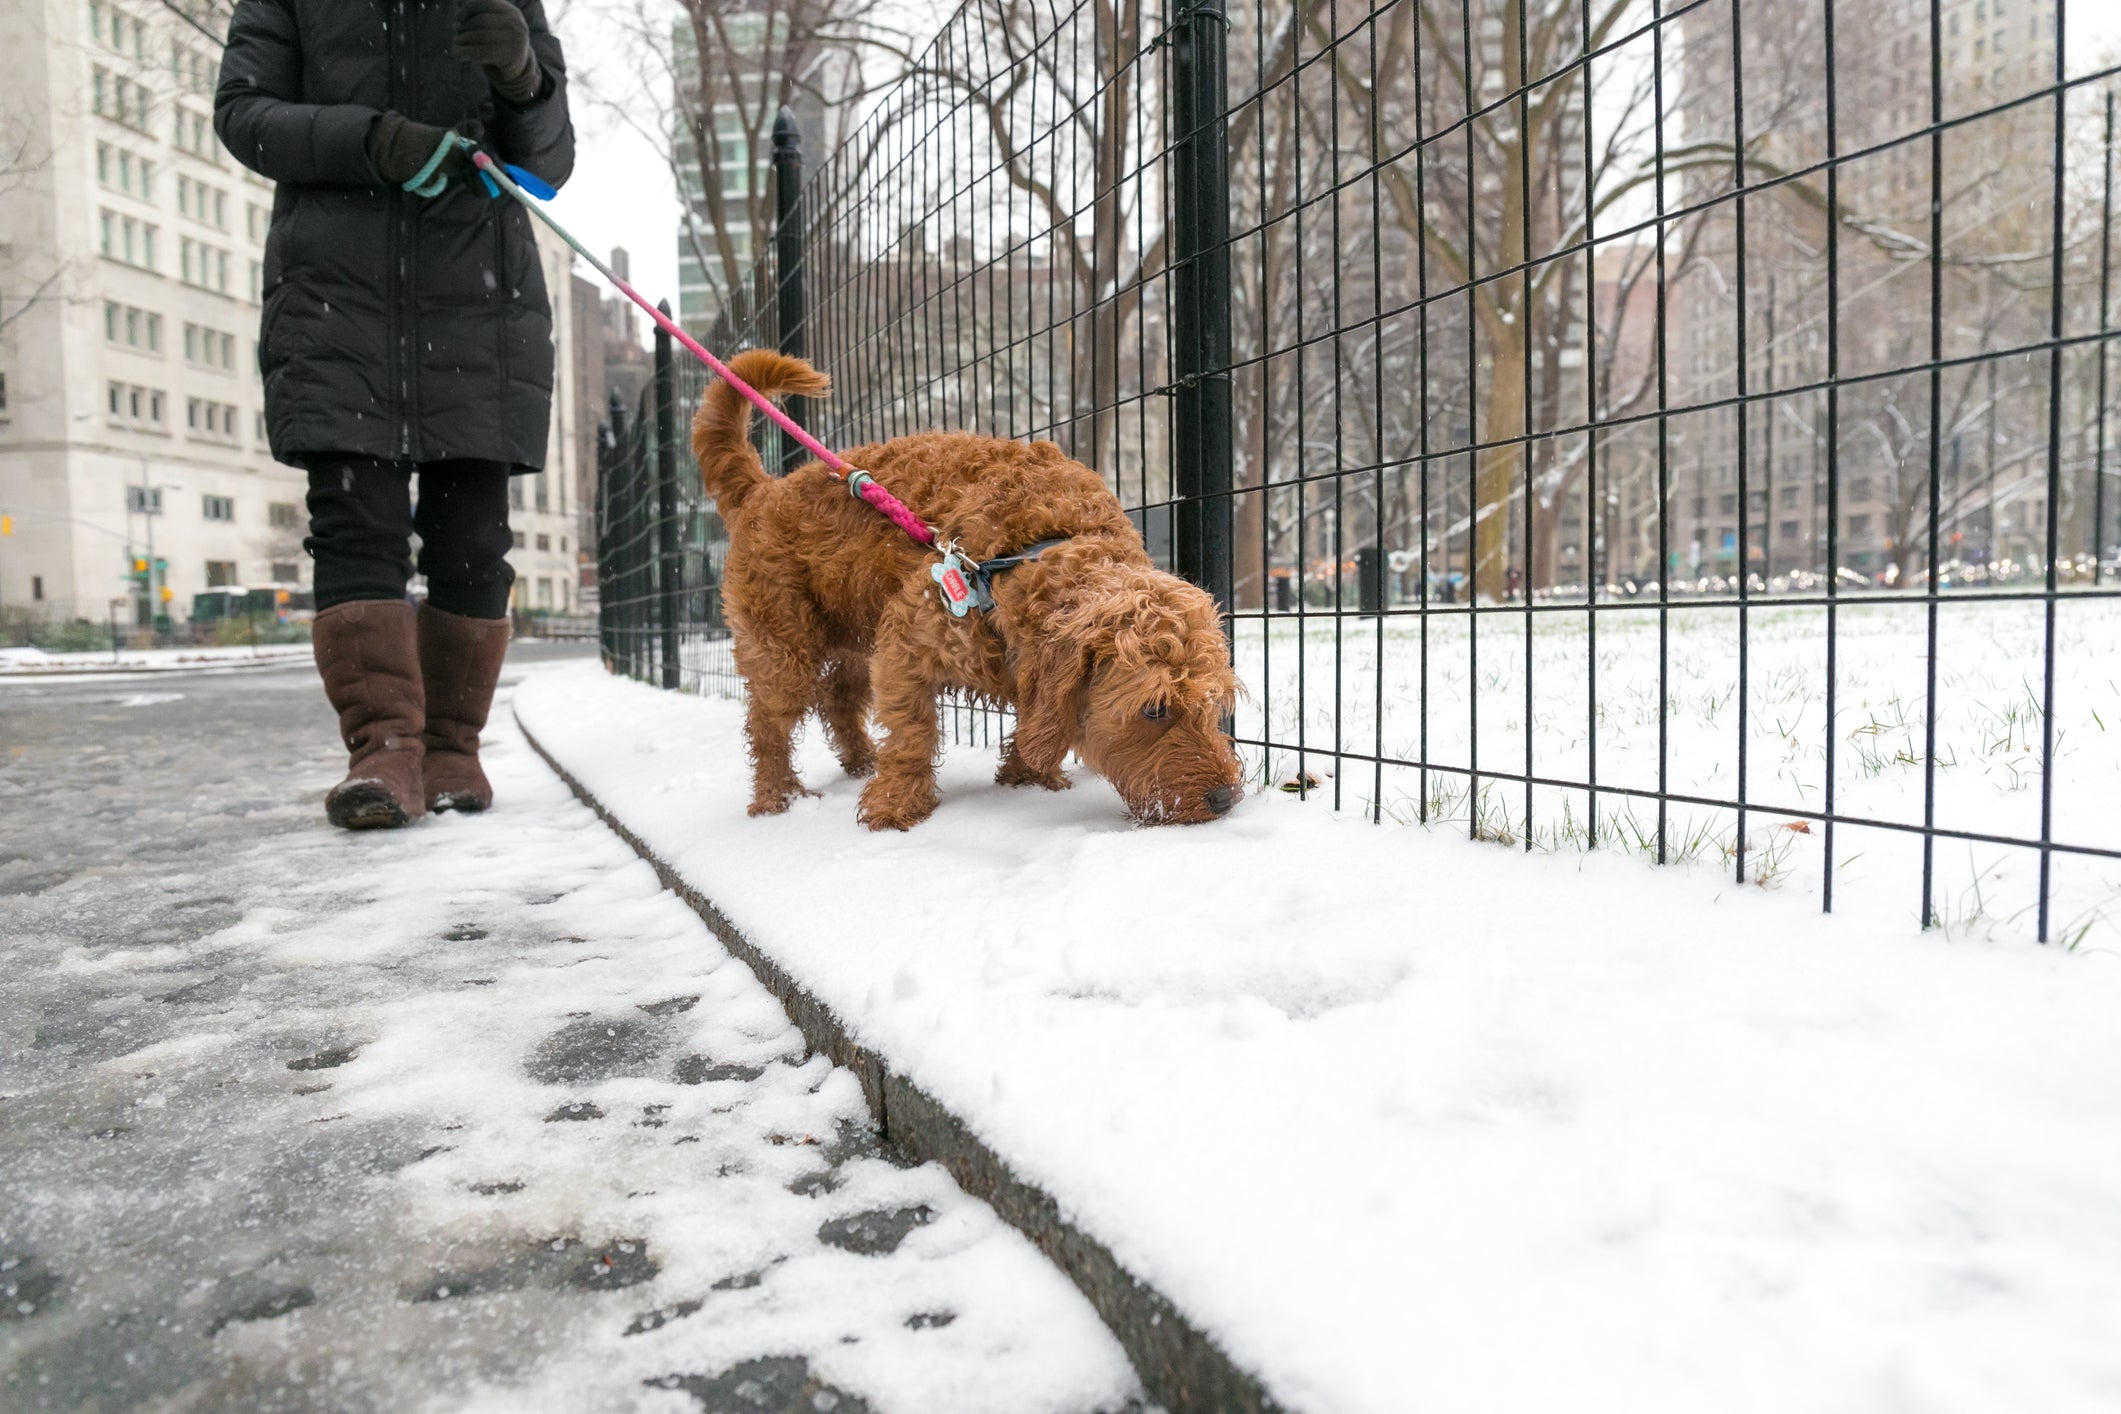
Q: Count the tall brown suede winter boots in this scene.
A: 2